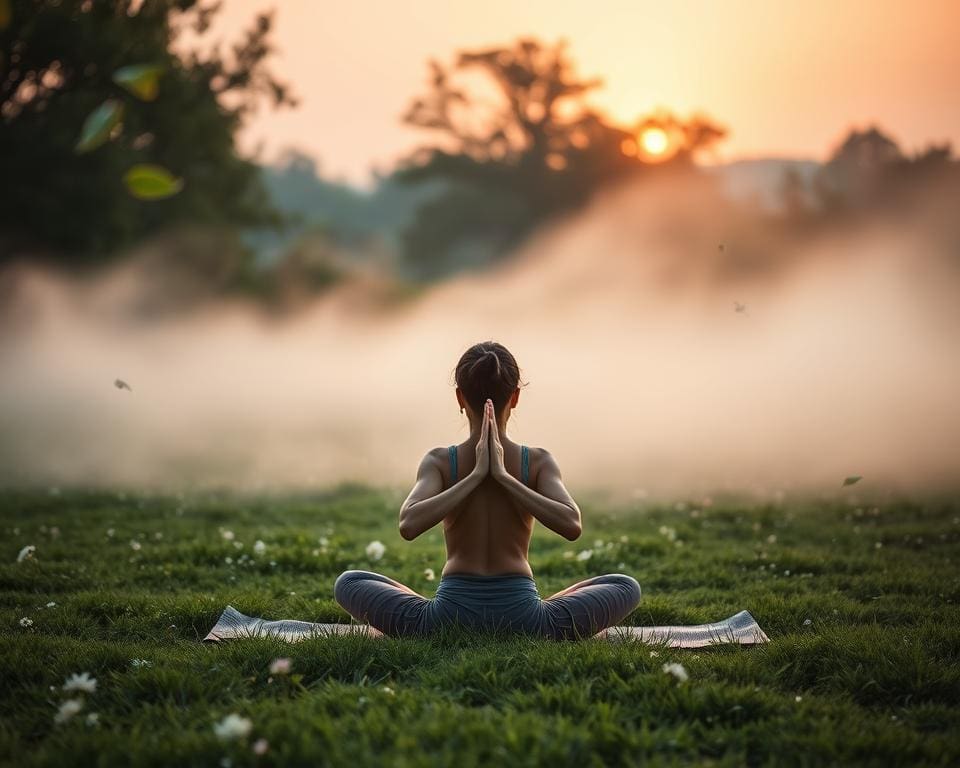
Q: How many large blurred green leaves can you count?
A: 3